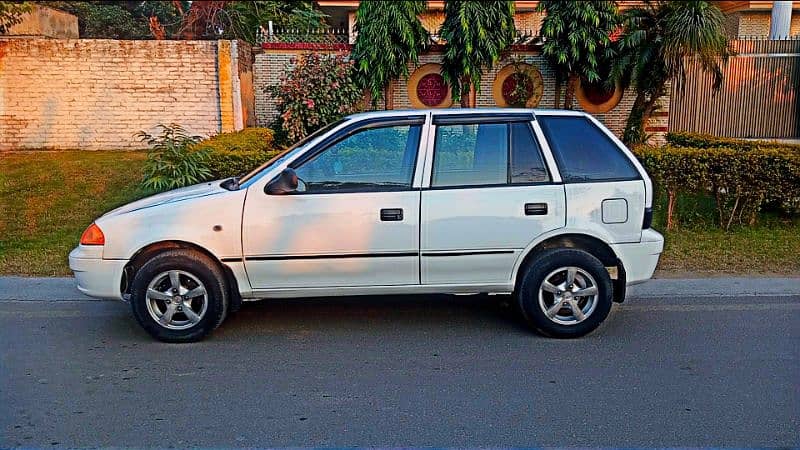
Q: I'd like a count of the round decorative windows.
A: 3